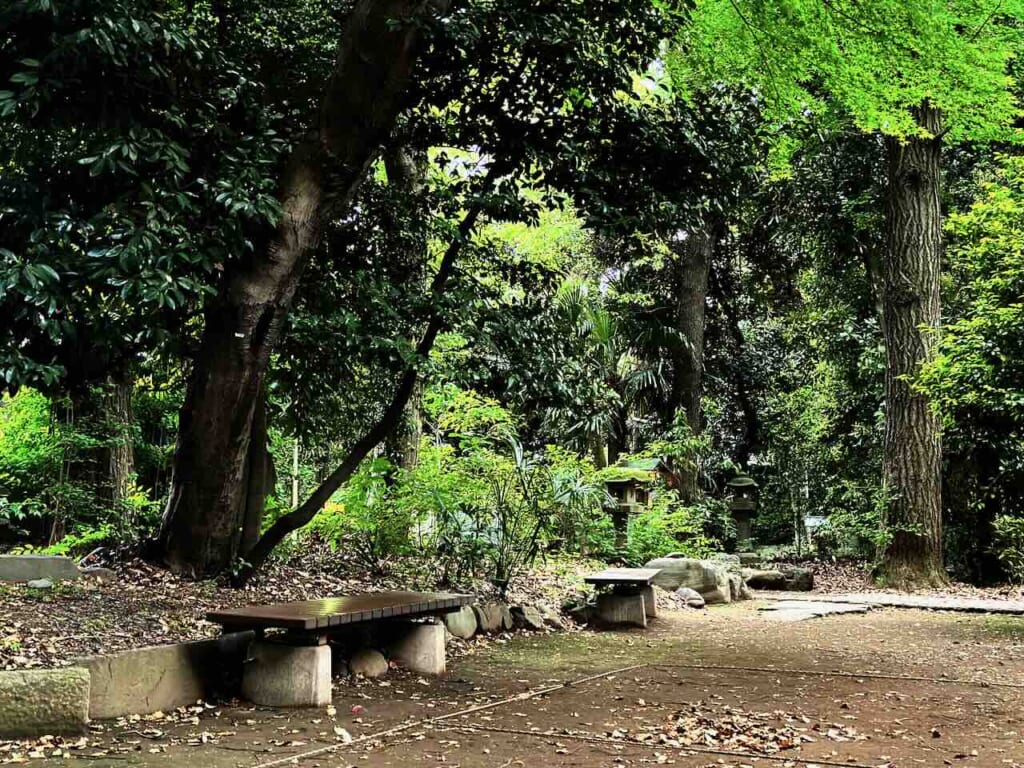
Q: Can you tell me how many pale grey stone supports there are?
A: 4